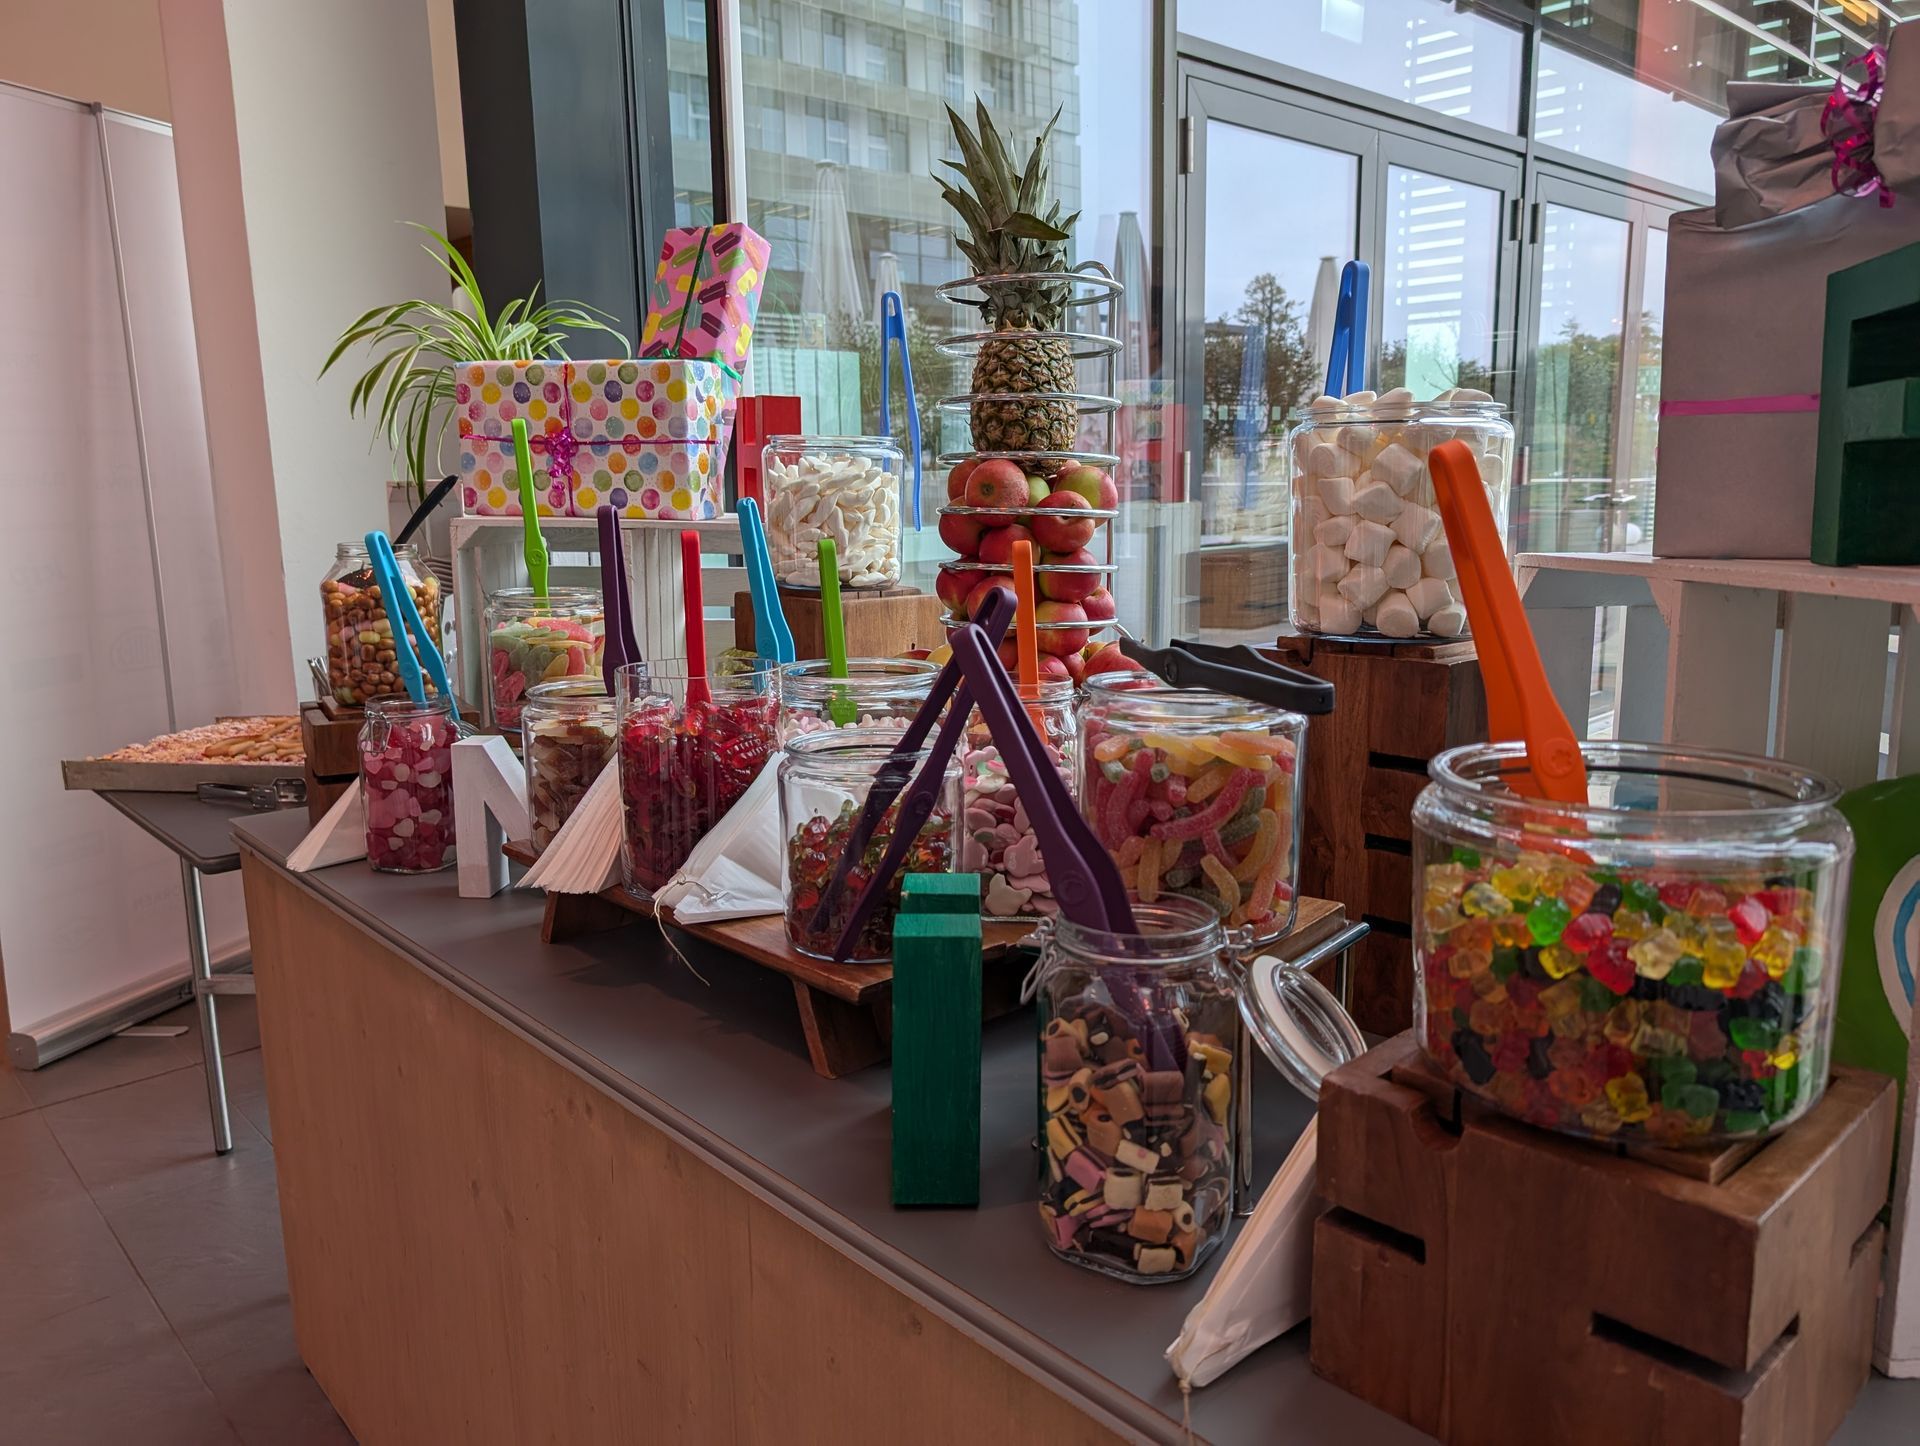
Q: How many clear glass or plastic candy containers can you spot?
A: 13